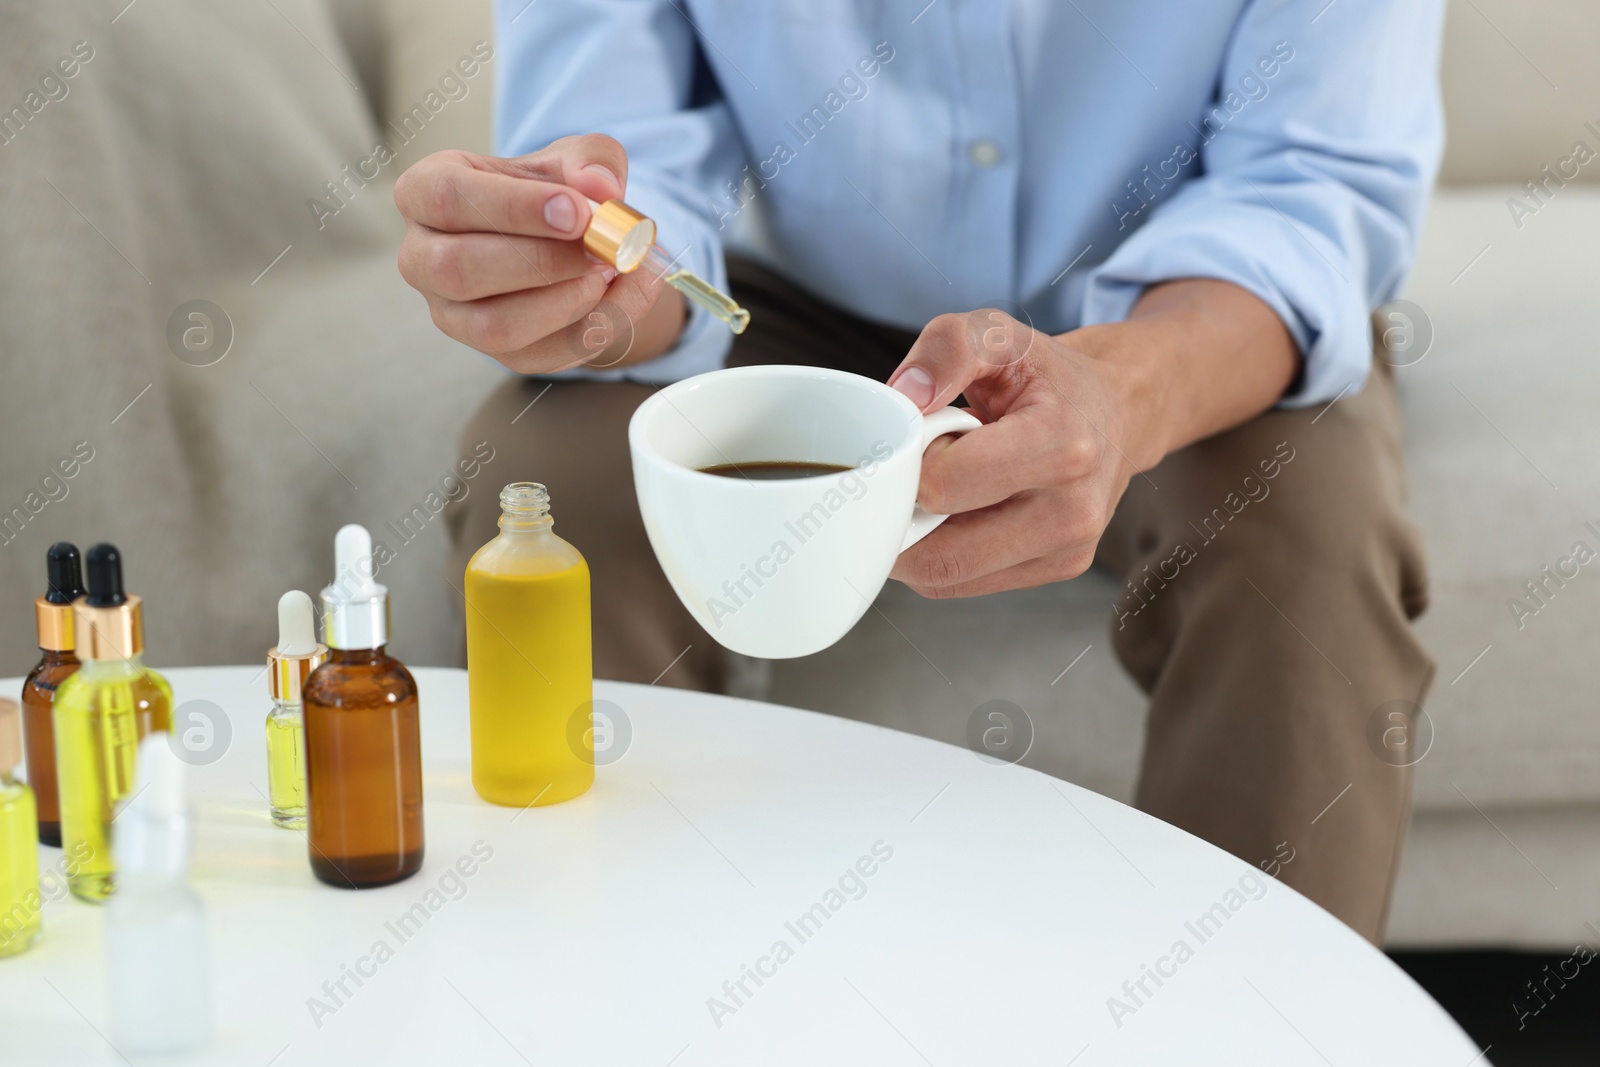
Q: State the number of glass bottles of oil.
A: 7